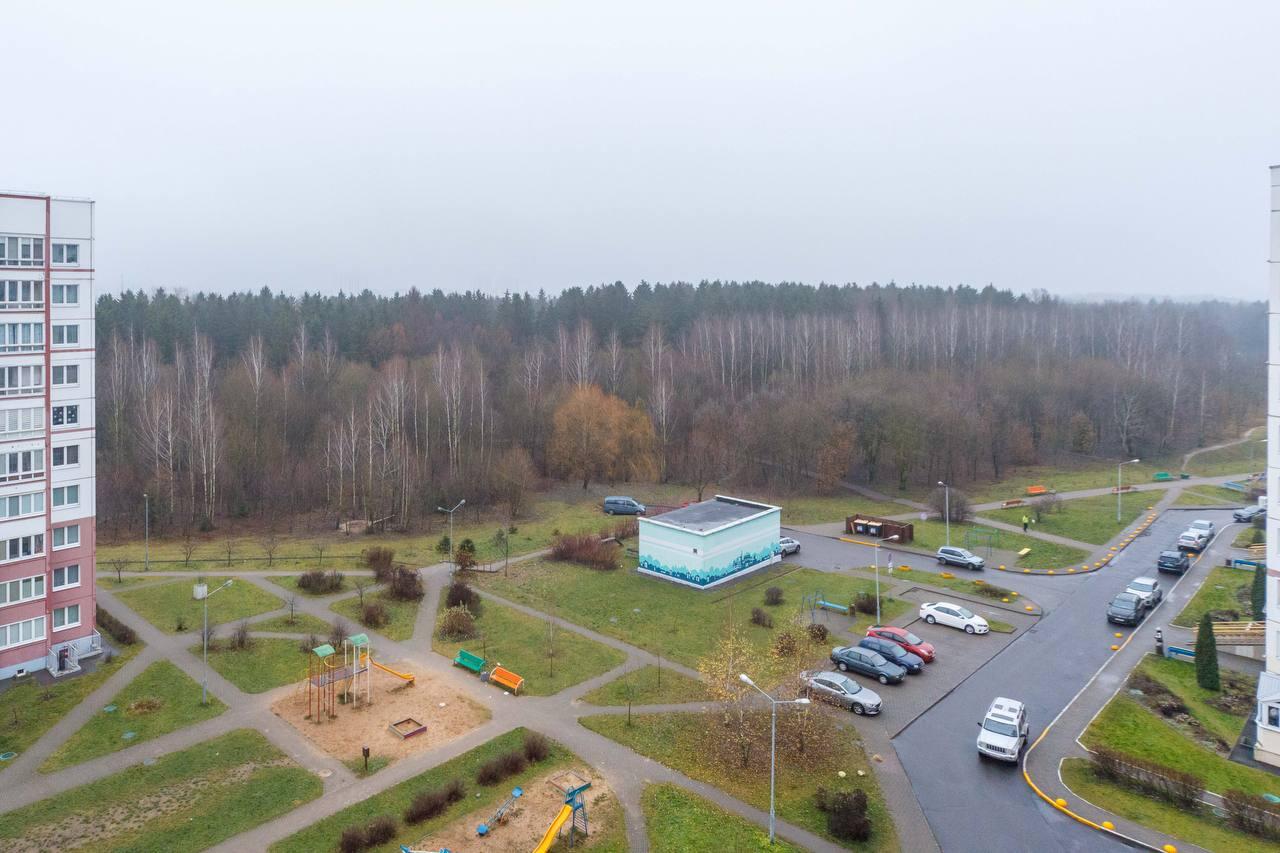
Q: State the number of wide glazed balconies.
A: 10